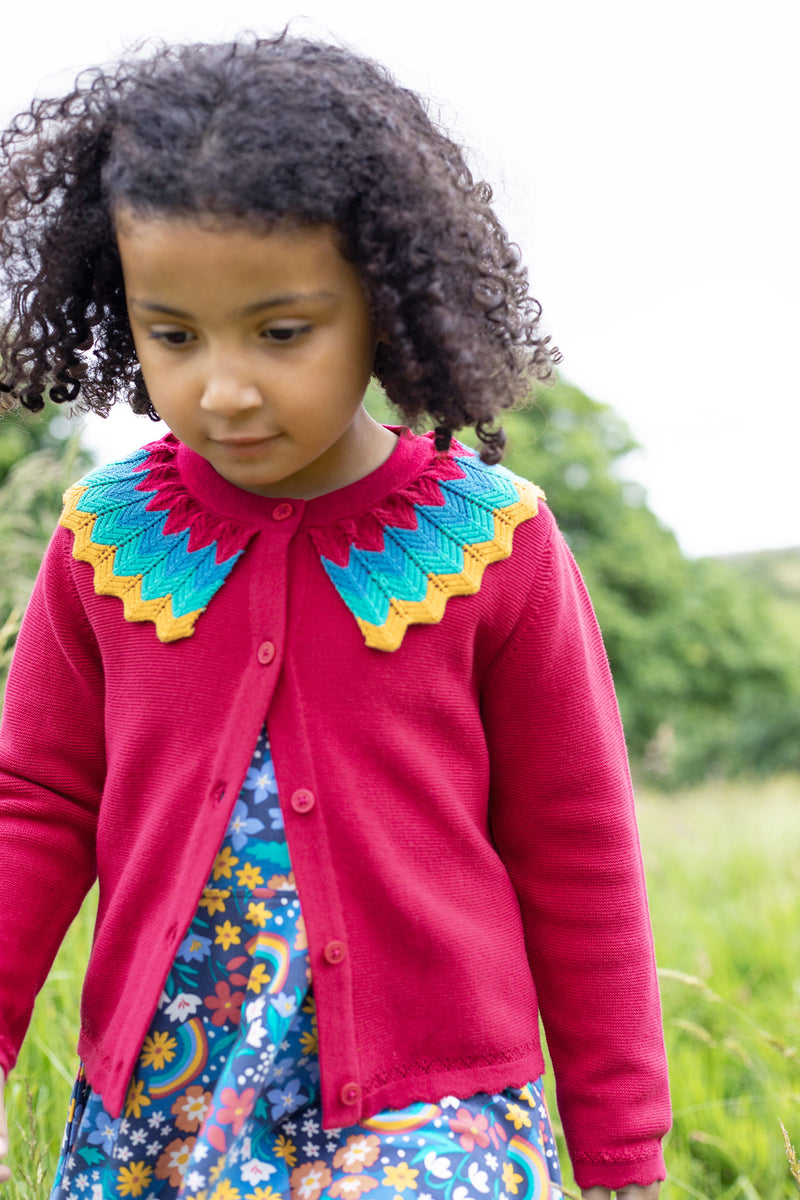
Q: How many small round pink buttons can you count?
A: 5